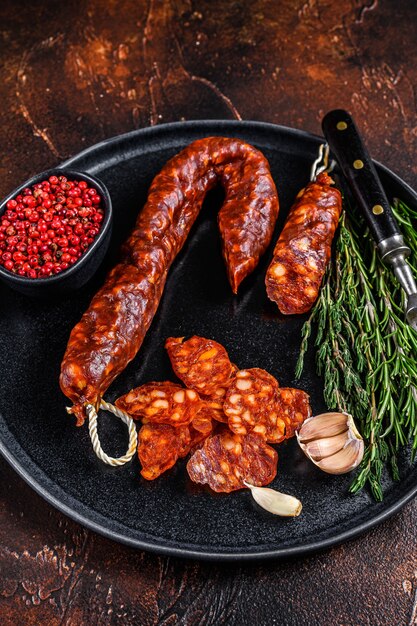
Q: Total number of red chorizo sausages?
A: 2